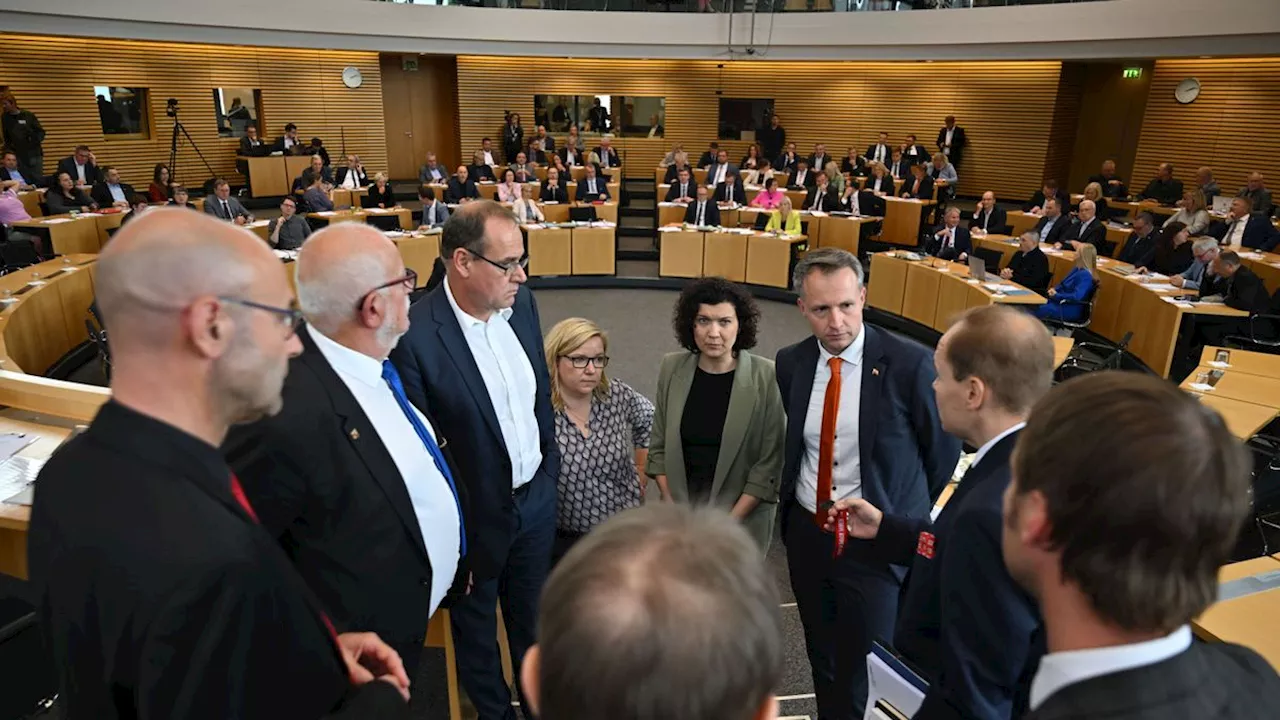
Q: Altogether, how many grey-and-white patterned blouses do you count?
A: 1